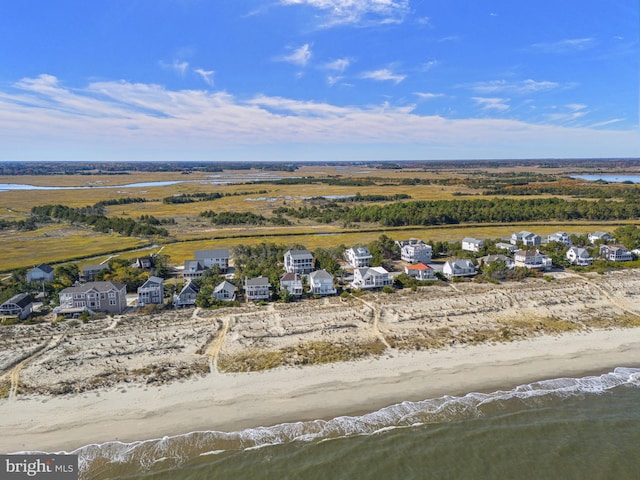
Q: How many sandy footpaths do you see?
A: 4